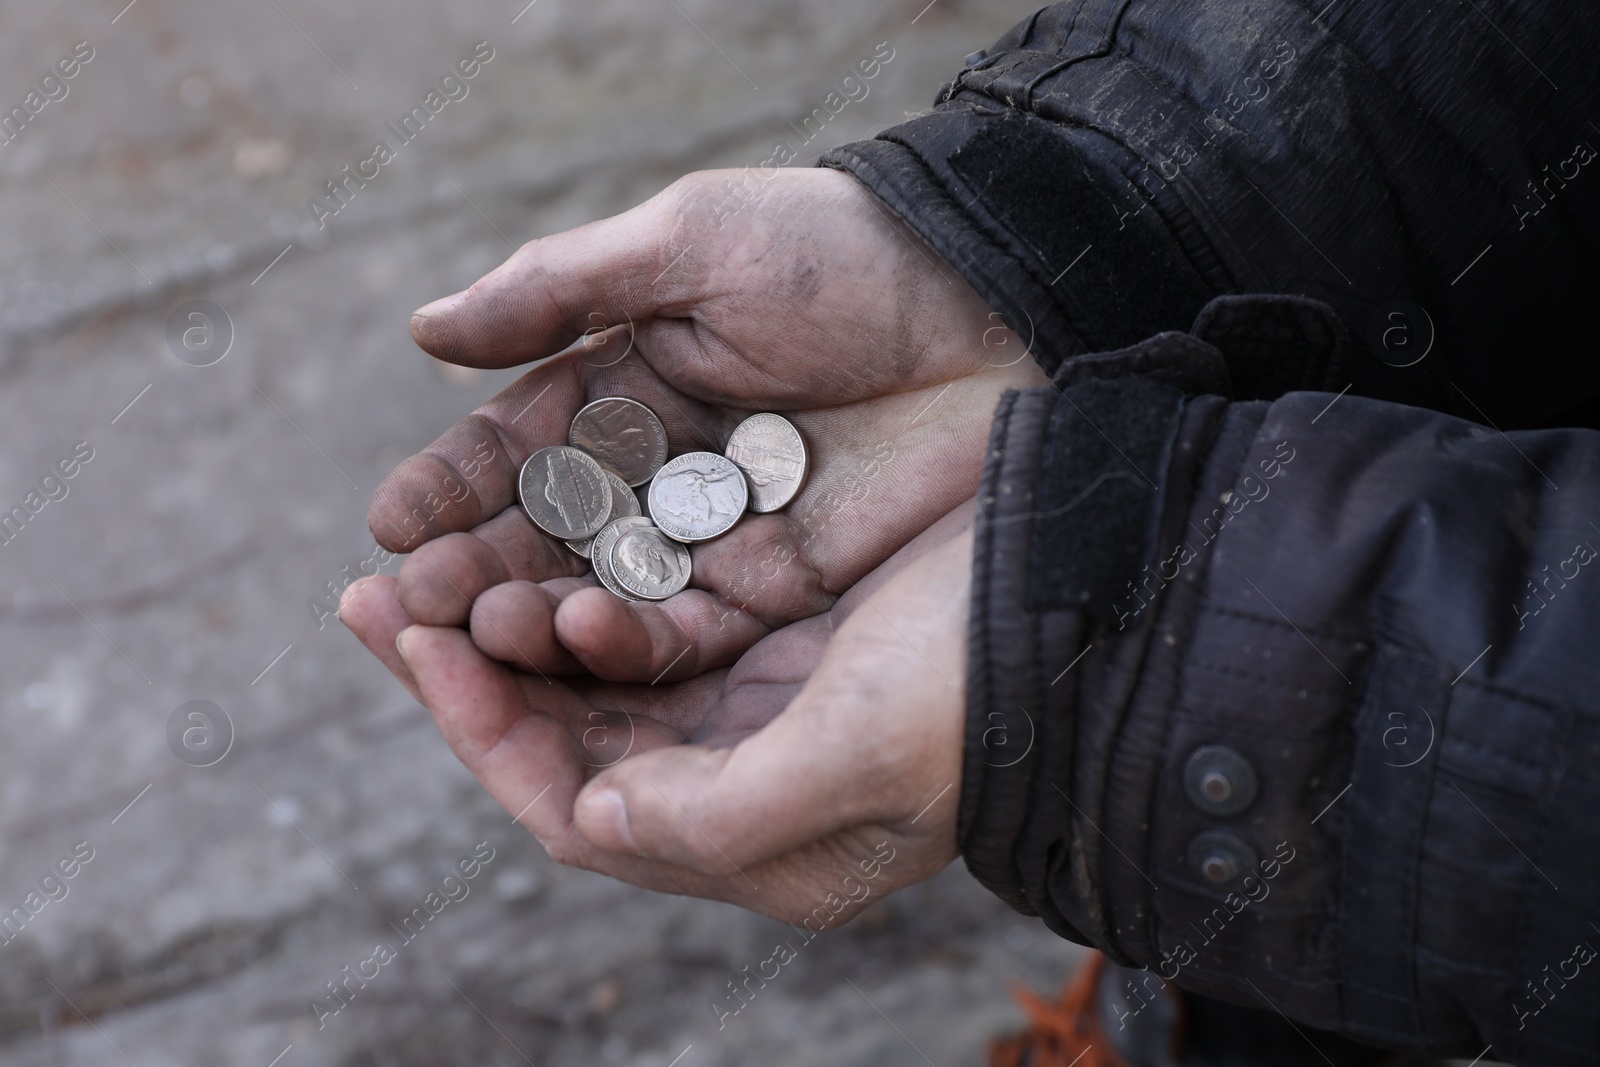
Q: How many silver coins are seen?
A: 7